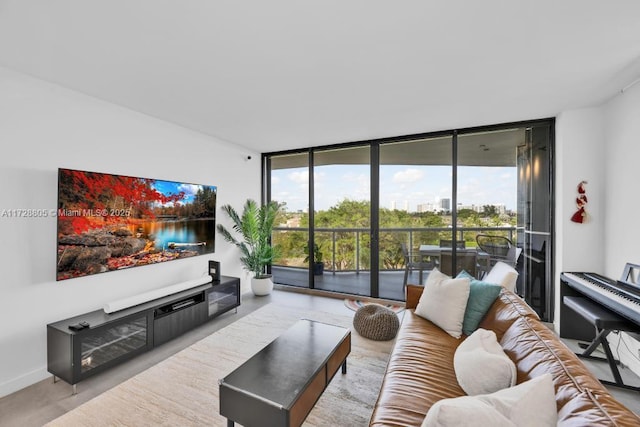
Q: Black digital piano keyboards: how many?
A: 1